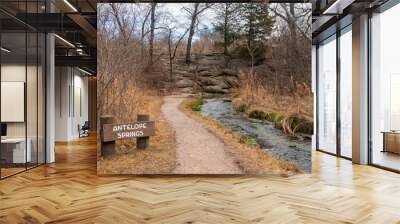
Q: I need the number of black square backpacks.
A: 0